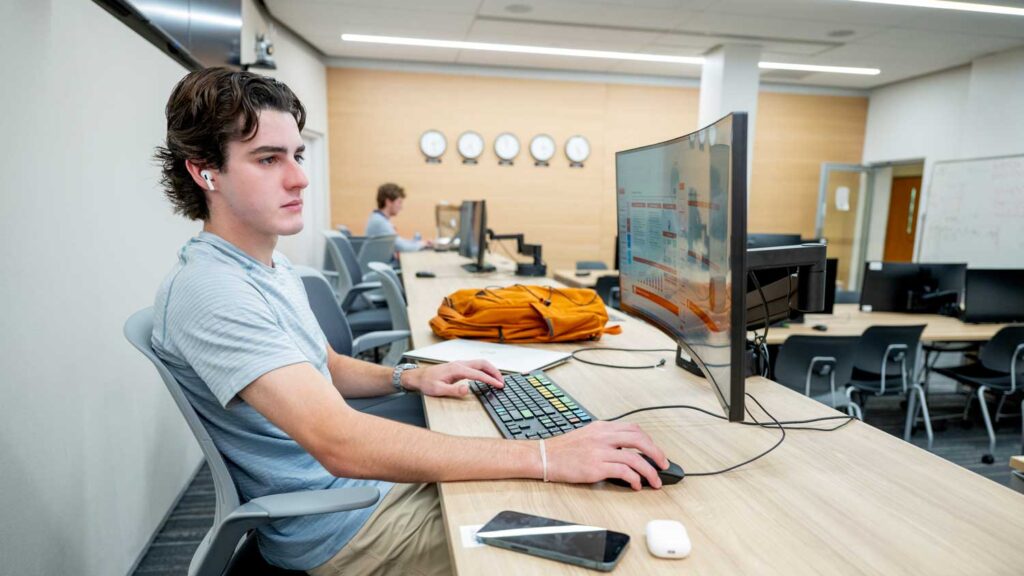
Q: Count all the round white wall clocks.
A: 5